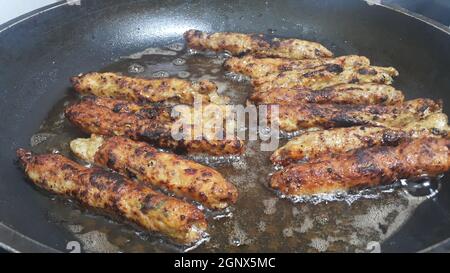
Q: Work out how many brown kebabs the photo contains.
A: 12